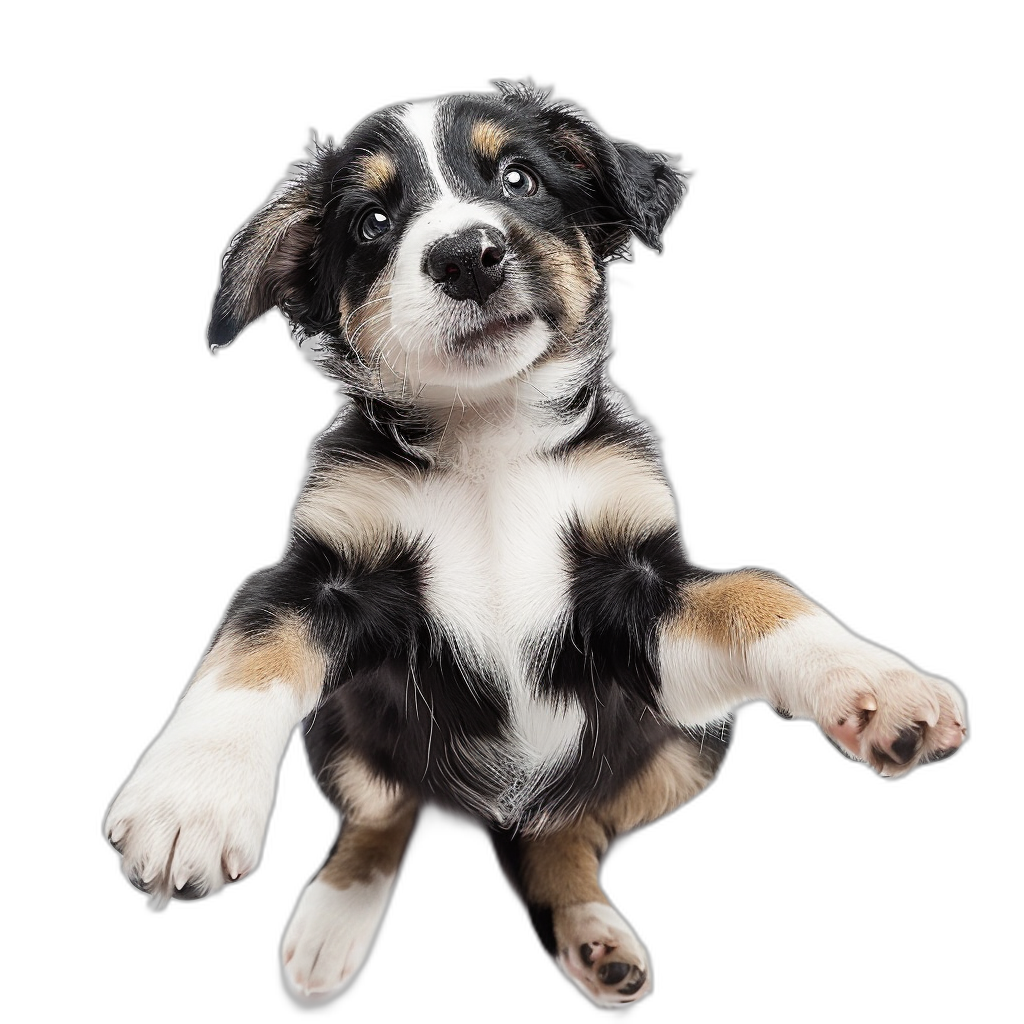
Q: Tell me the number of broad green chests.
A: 0